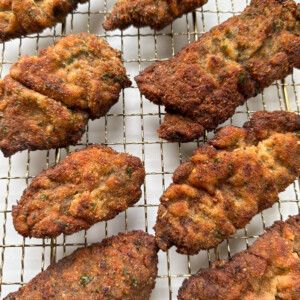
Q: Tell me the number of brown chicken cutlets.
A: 8